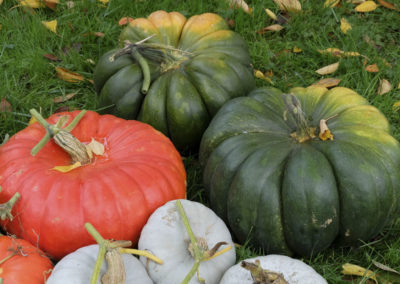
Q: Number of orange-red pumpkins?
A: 2